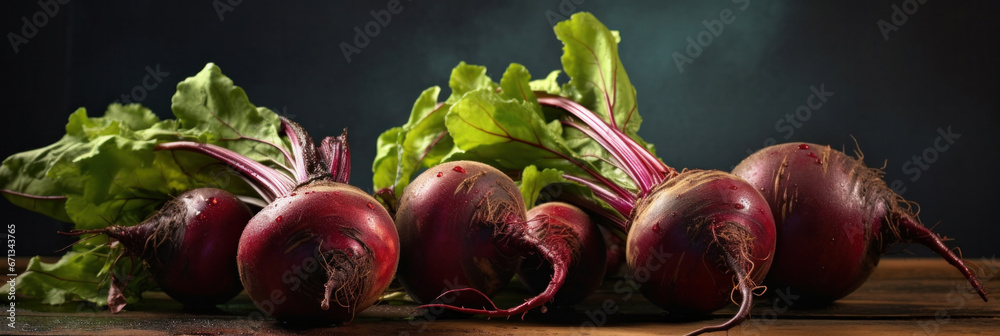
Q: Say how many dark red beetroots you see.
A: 6